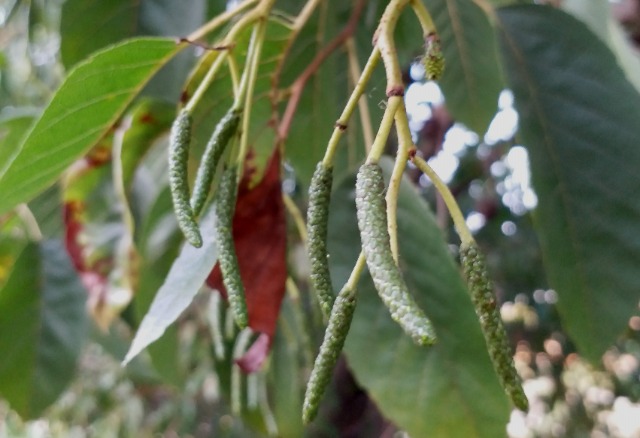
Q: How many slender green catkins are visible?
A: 7